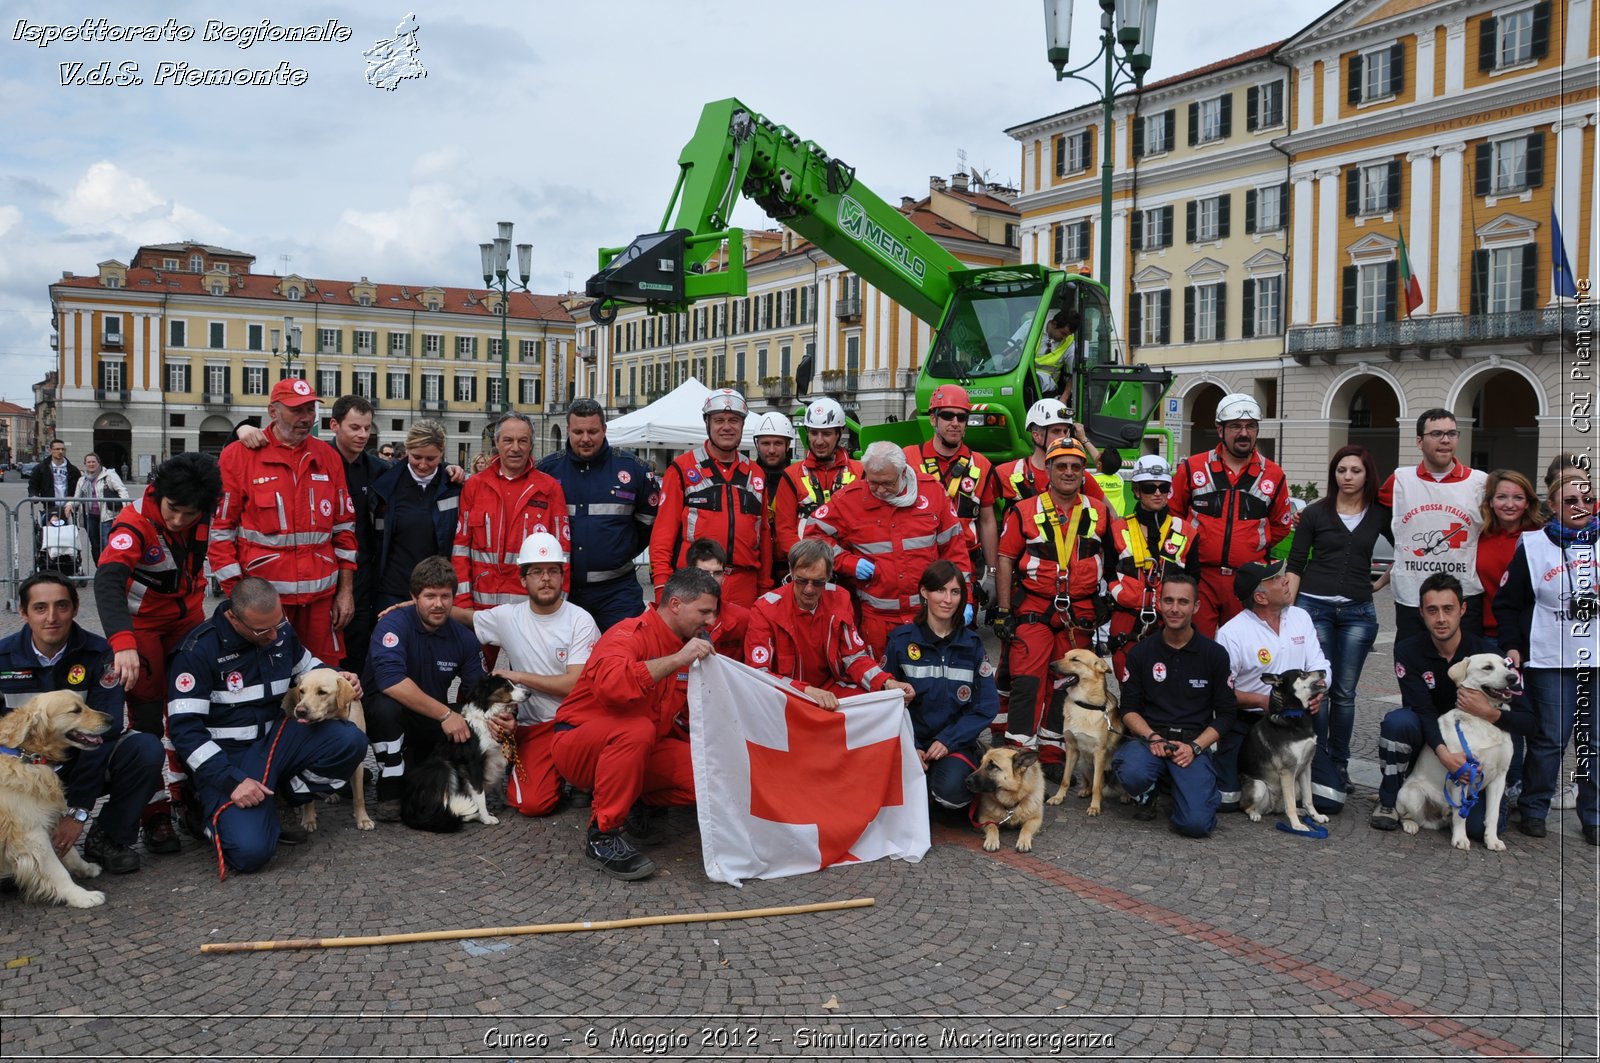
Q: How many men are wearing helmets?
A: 8